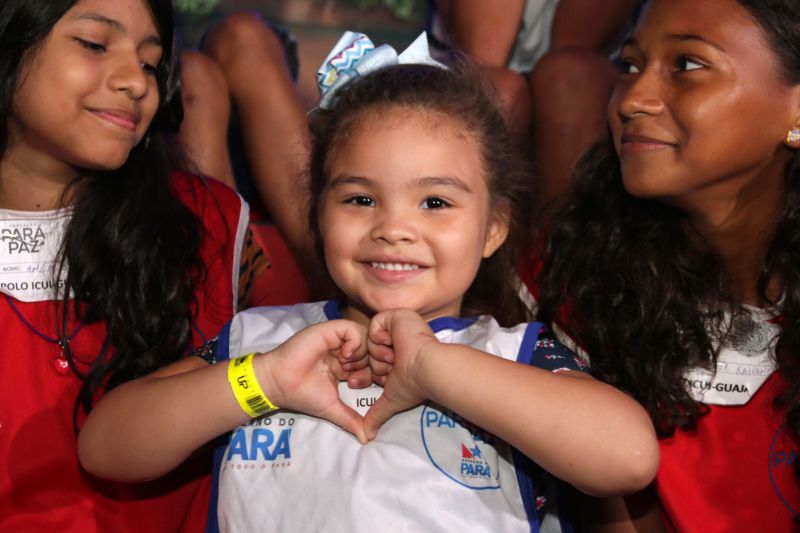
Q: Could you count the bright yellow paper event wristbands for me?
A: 1